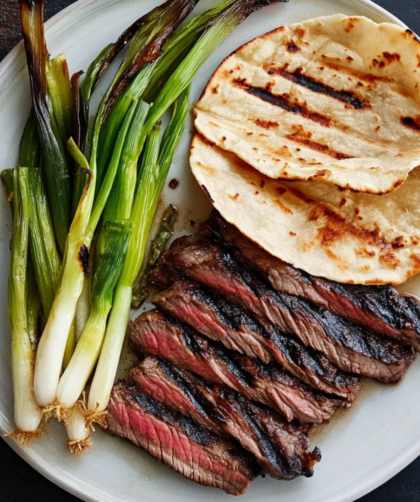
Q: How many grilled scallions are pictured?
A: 5